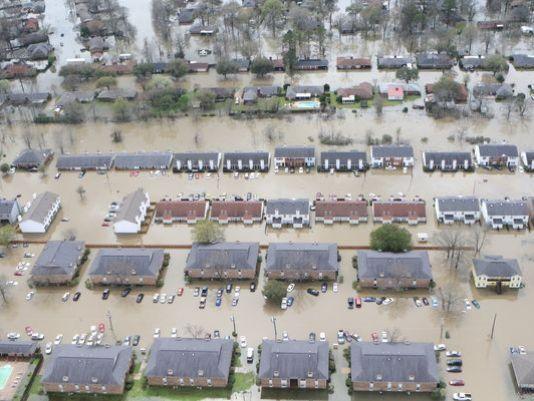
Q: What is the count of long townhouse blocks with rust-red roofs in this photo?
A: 4